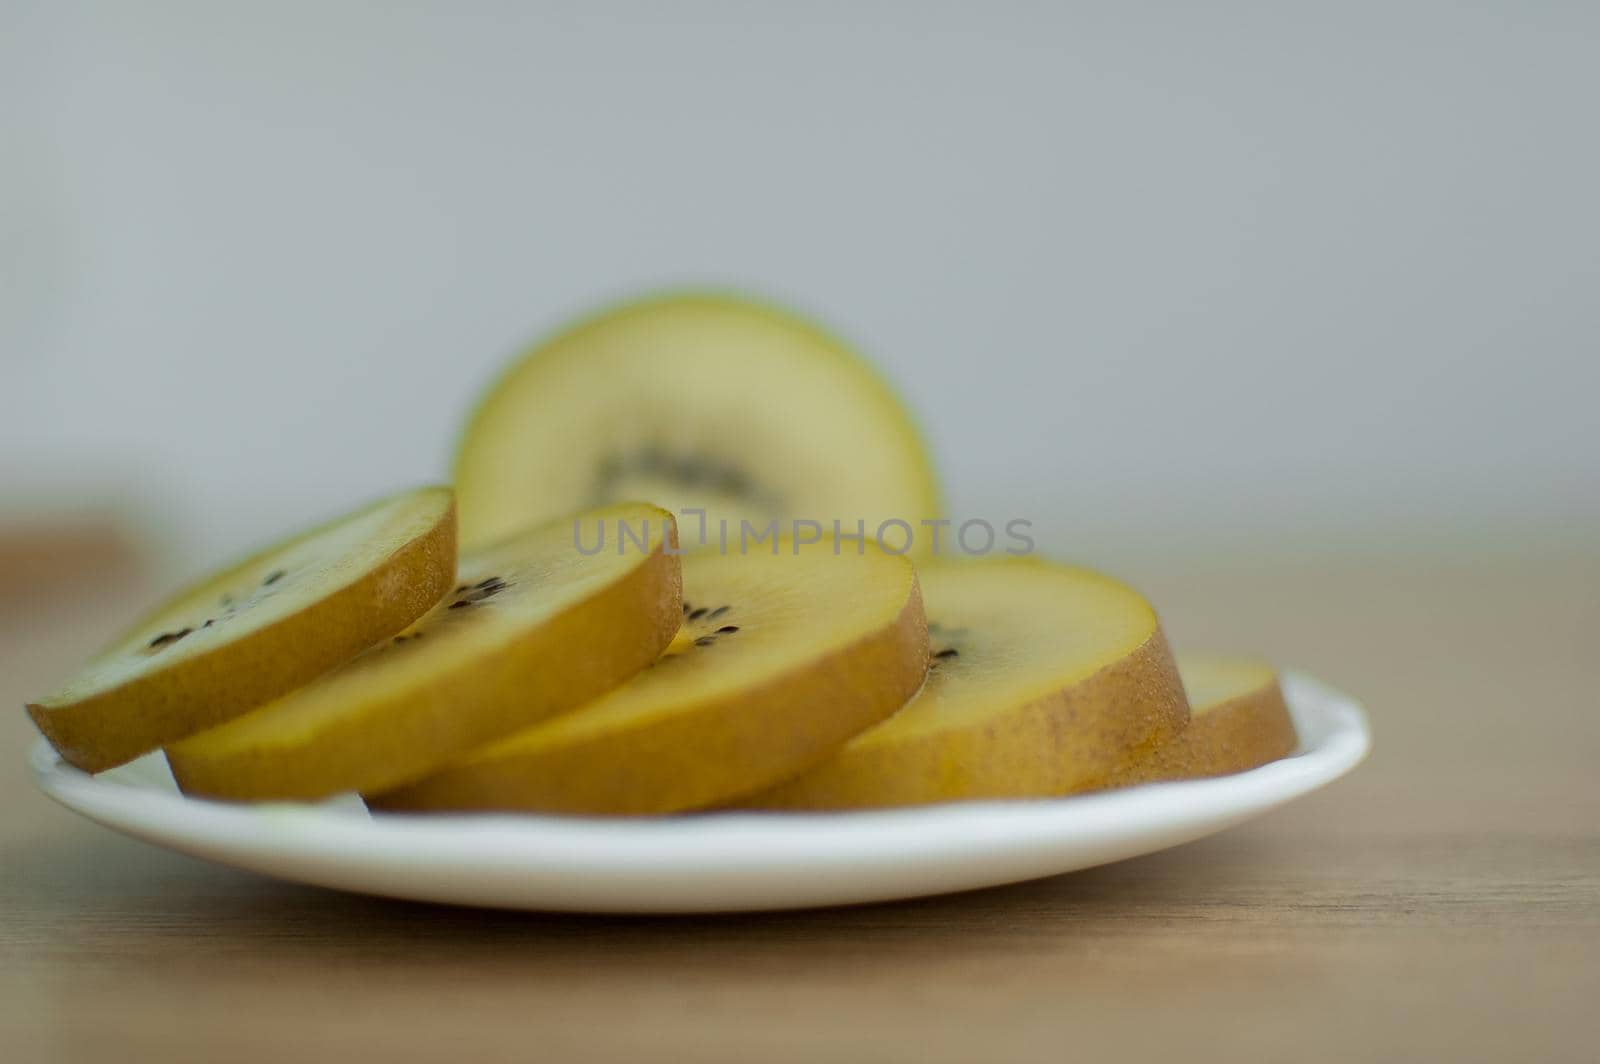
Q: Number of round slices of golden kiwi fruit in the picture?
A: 6